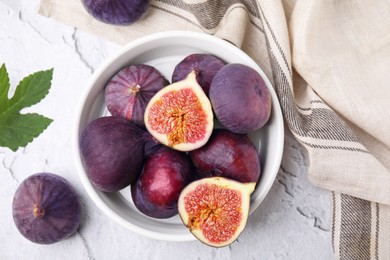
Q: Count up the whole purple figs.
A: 8